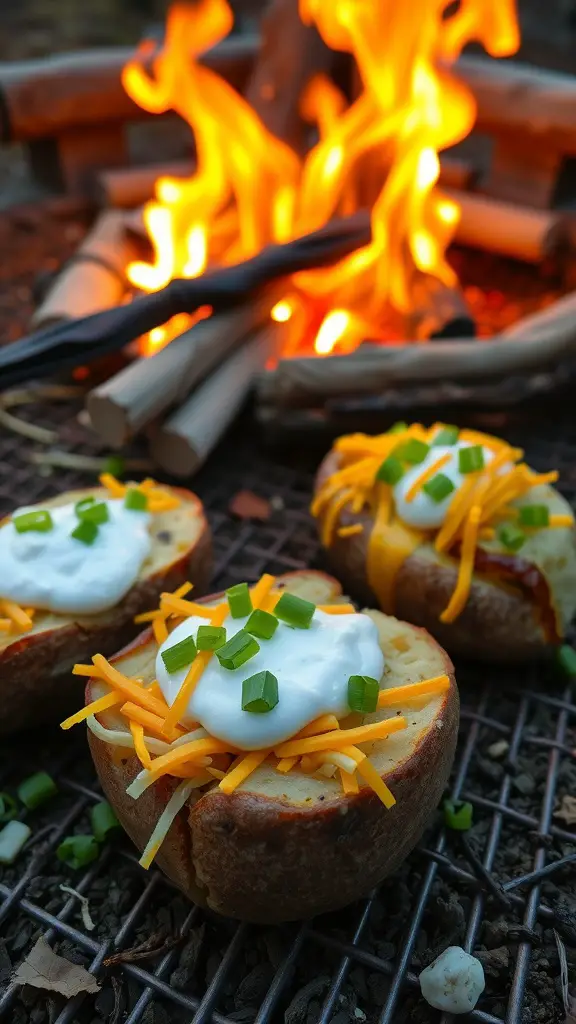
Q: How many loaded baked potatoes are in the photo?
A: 3